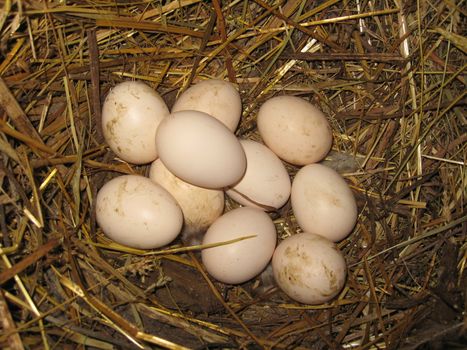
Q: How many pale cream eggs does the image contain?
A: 10